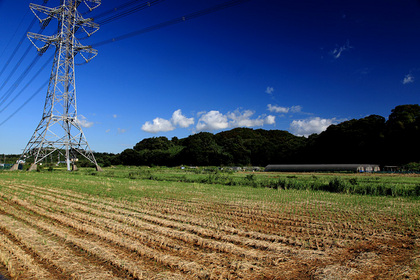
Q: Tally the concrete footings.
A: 4